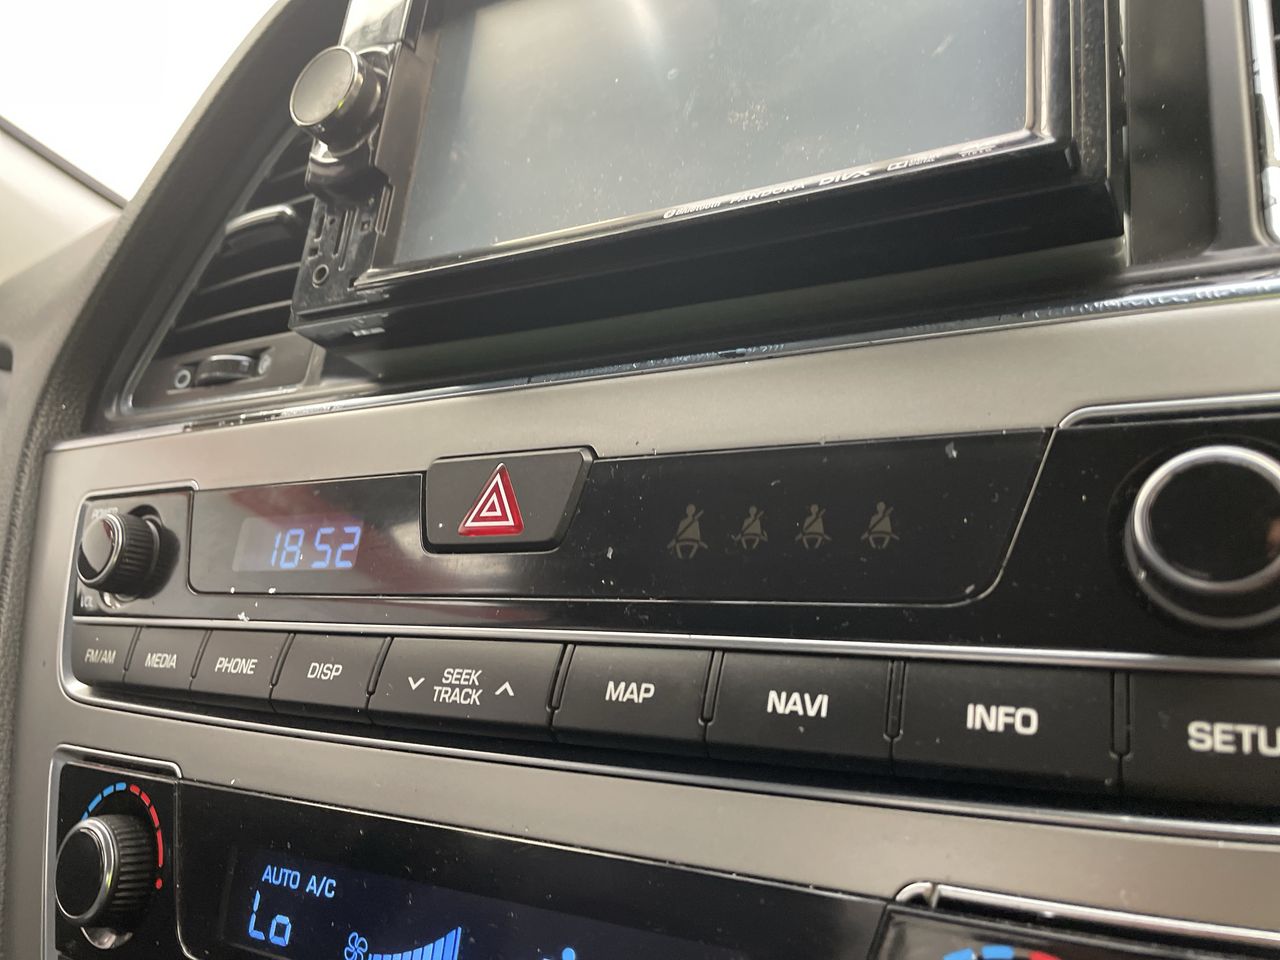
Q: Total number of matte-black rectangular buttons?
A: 9